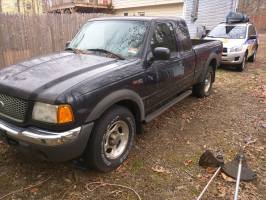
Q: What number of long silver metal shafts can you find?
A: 2